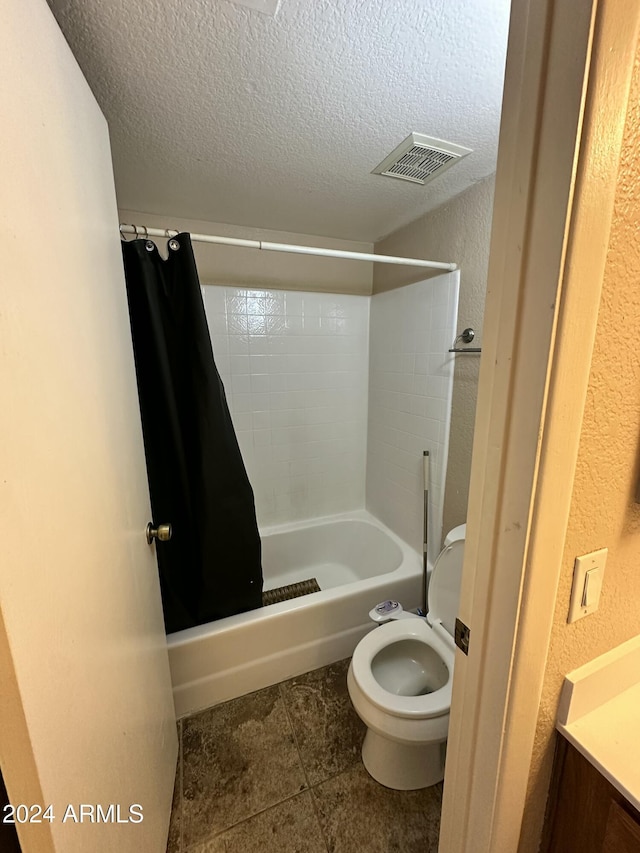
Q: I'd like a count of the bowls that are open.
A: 1